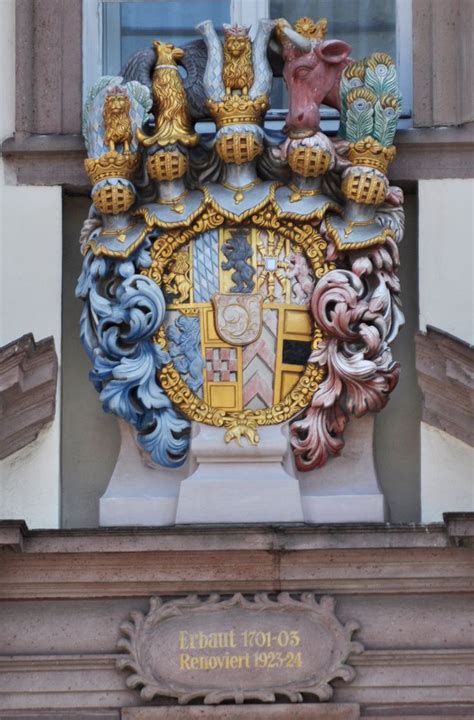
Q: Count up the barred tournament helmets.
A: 5